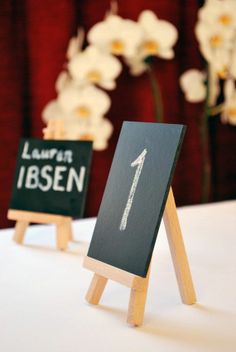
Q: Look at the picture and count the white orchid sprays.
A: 2